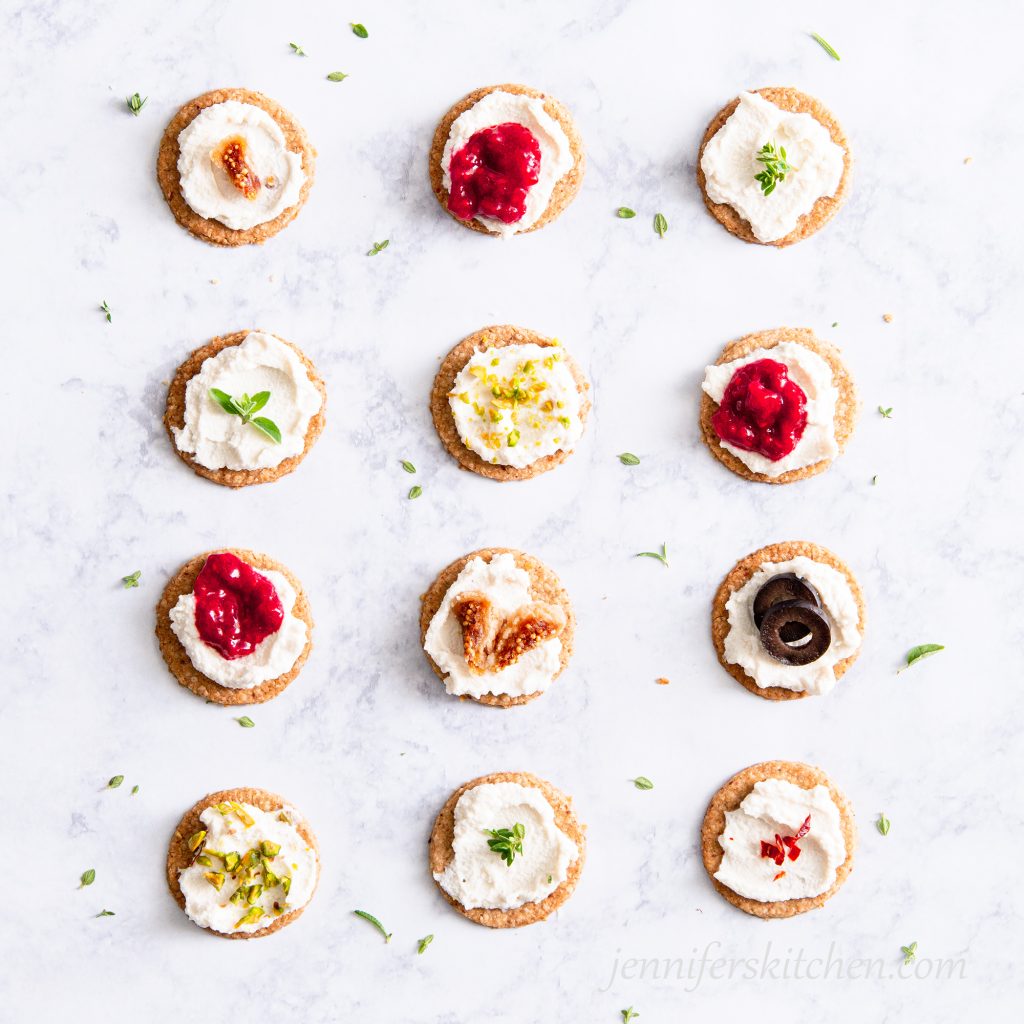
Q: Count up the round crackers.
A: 12